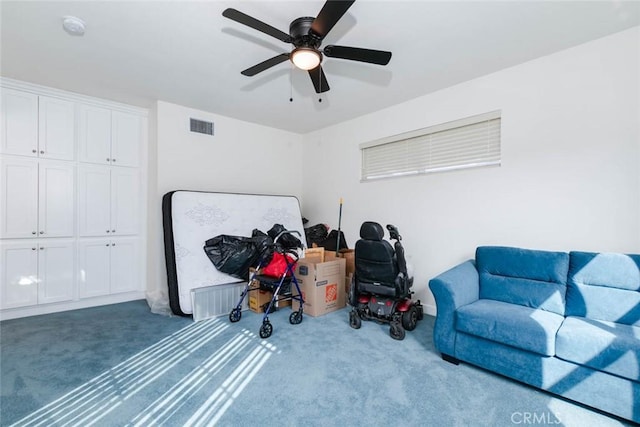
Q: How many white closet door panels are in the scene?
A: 12